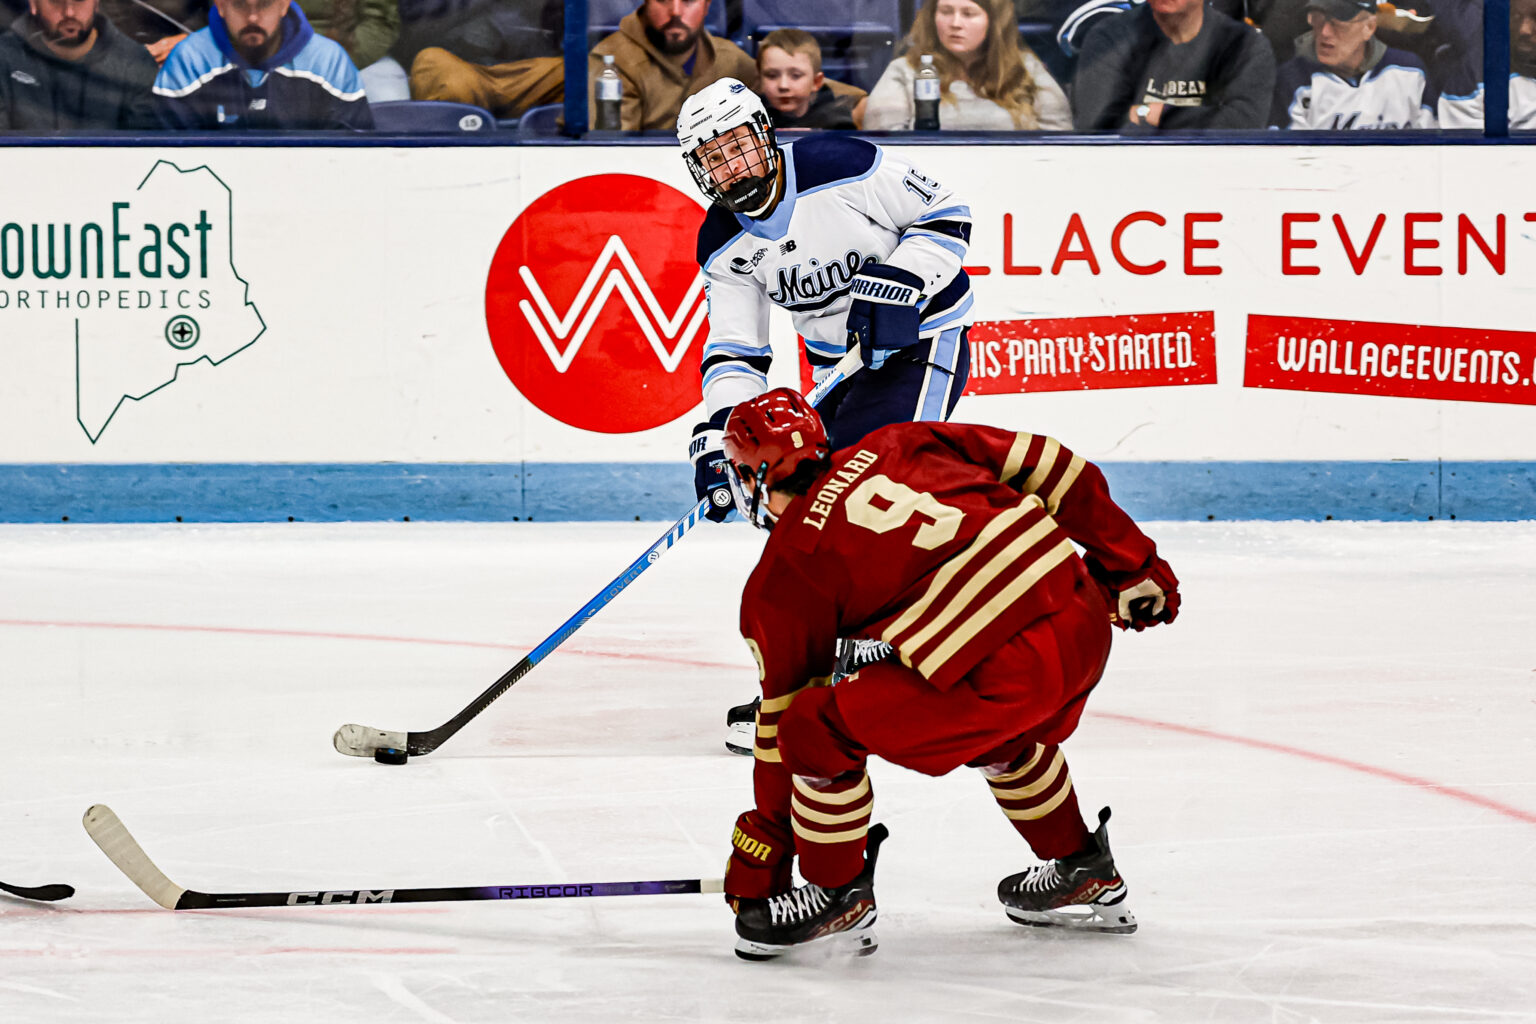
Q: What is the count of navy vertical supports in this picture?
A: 2